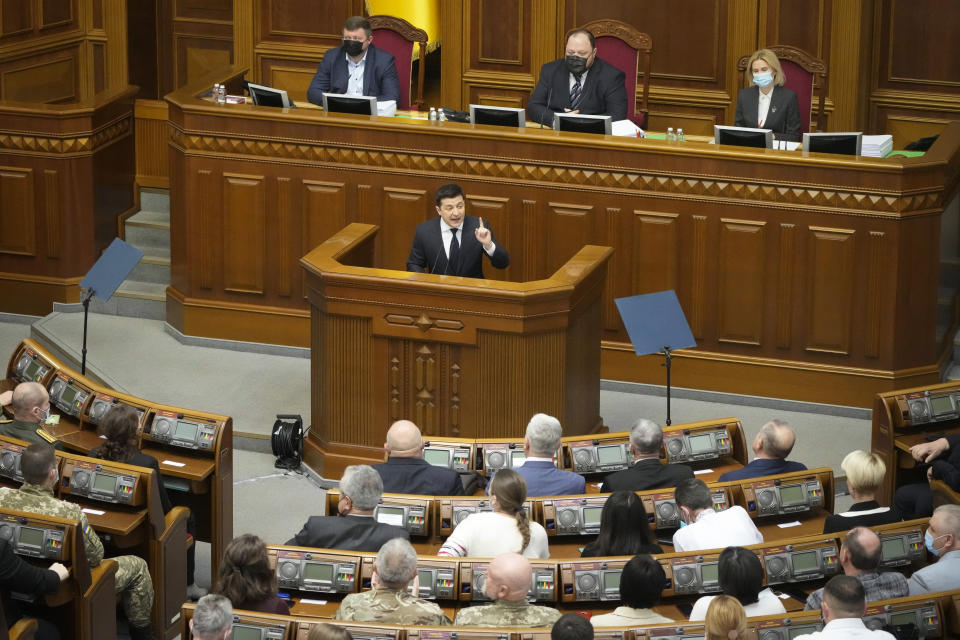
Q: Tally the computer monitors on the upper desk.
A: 6